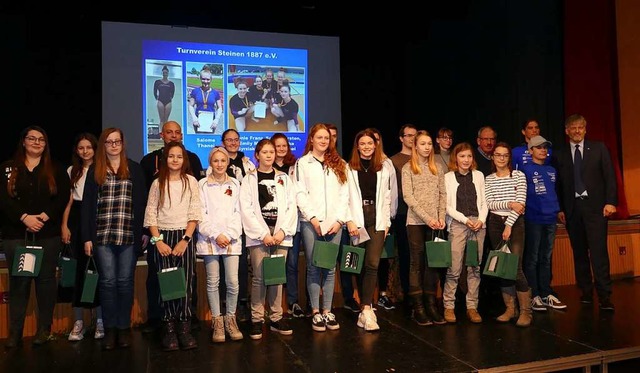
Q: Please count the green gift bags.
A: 11